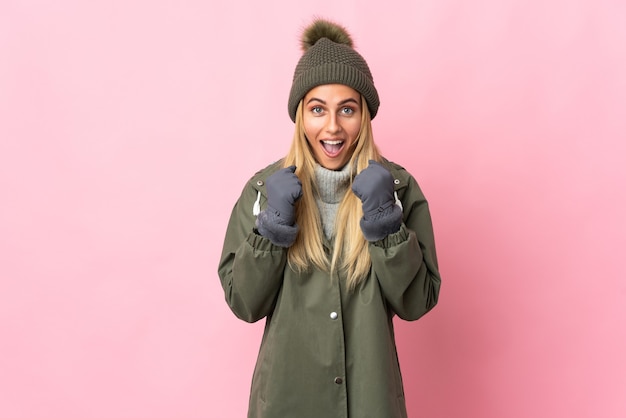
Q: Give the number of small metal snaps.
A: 4